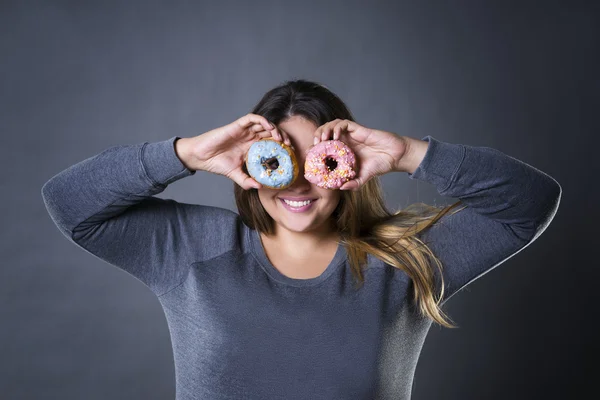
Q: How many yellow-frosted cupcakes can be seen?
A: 0